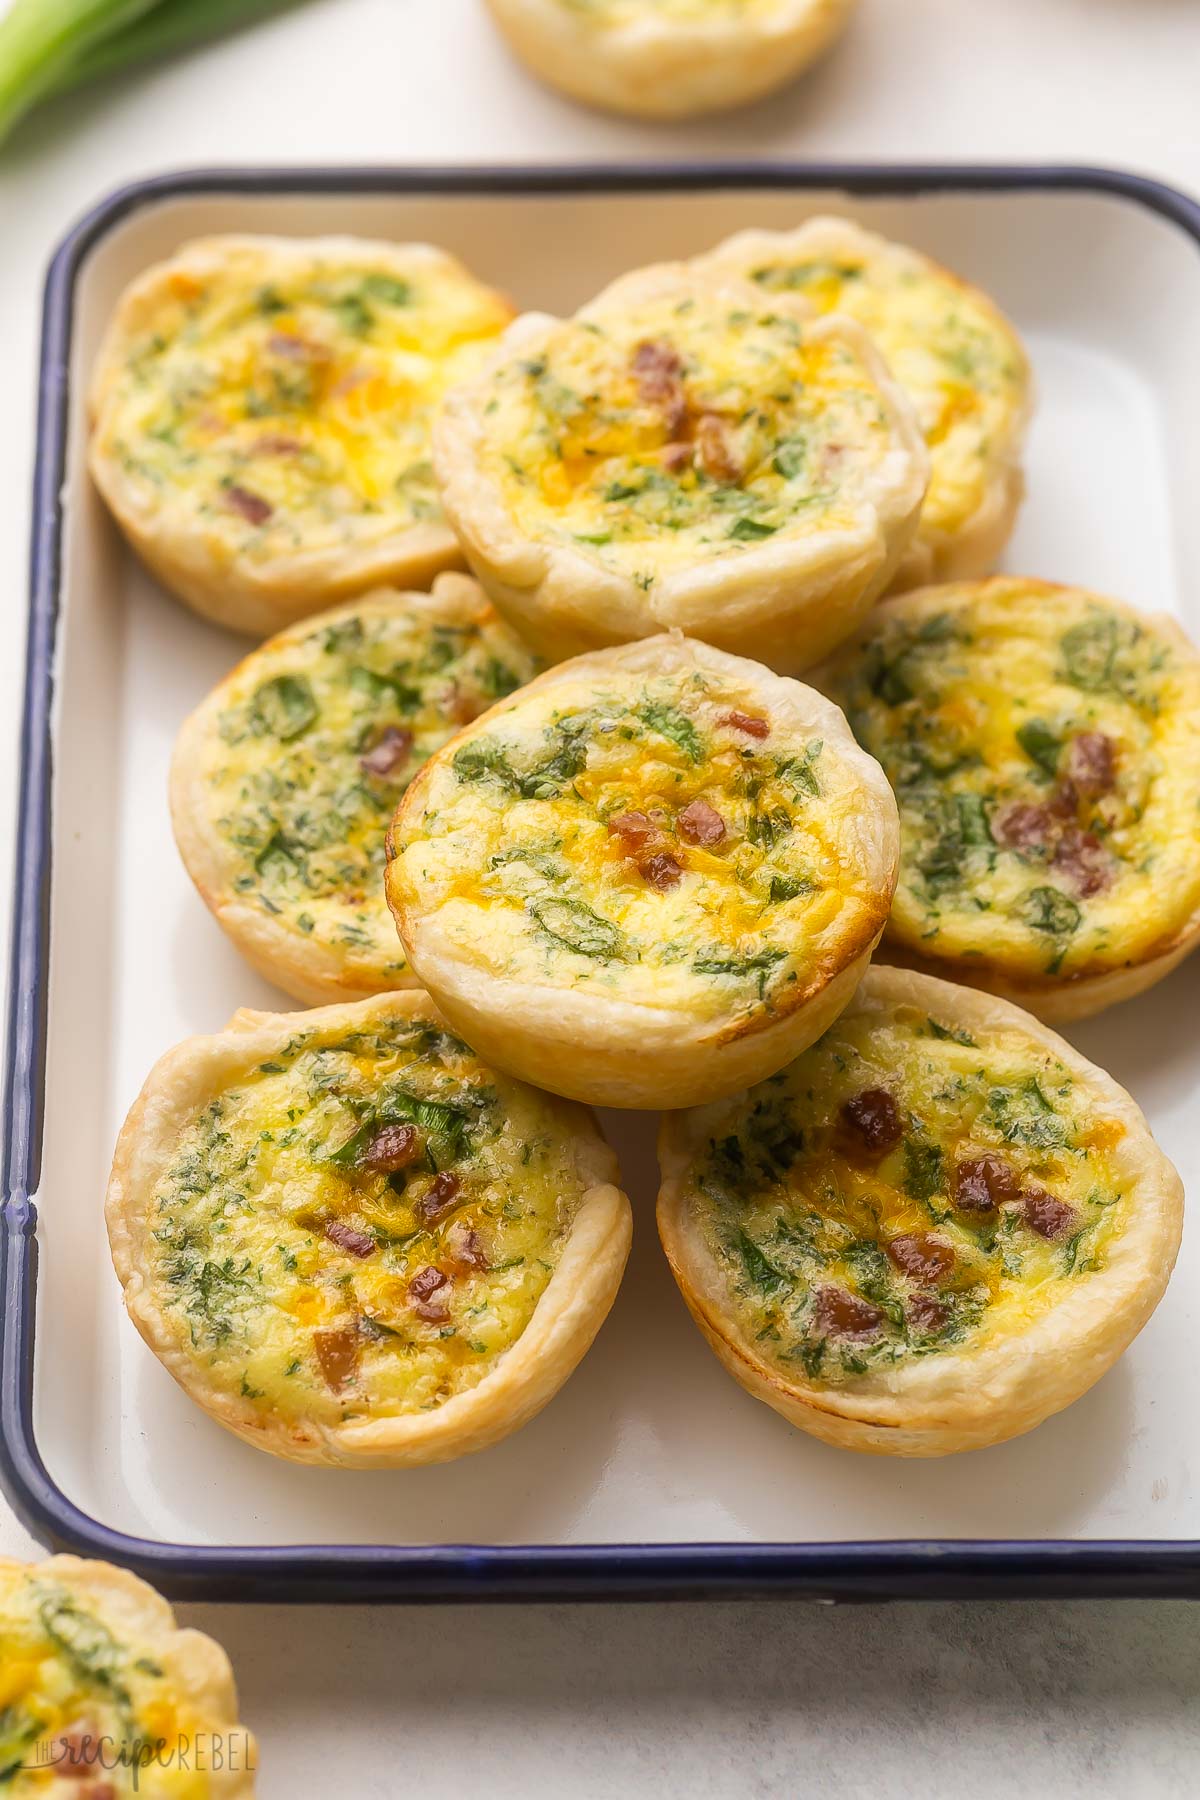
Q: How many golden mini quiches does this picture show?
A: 10